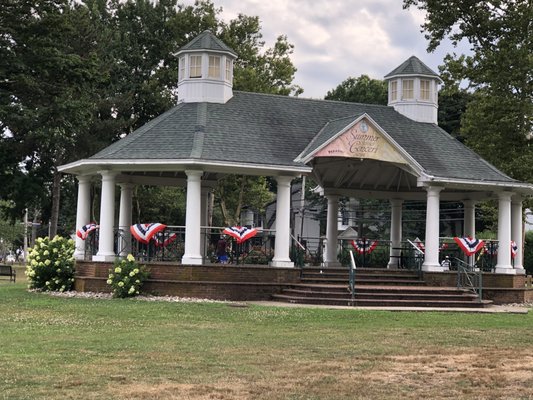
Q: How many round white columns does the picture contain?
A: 12